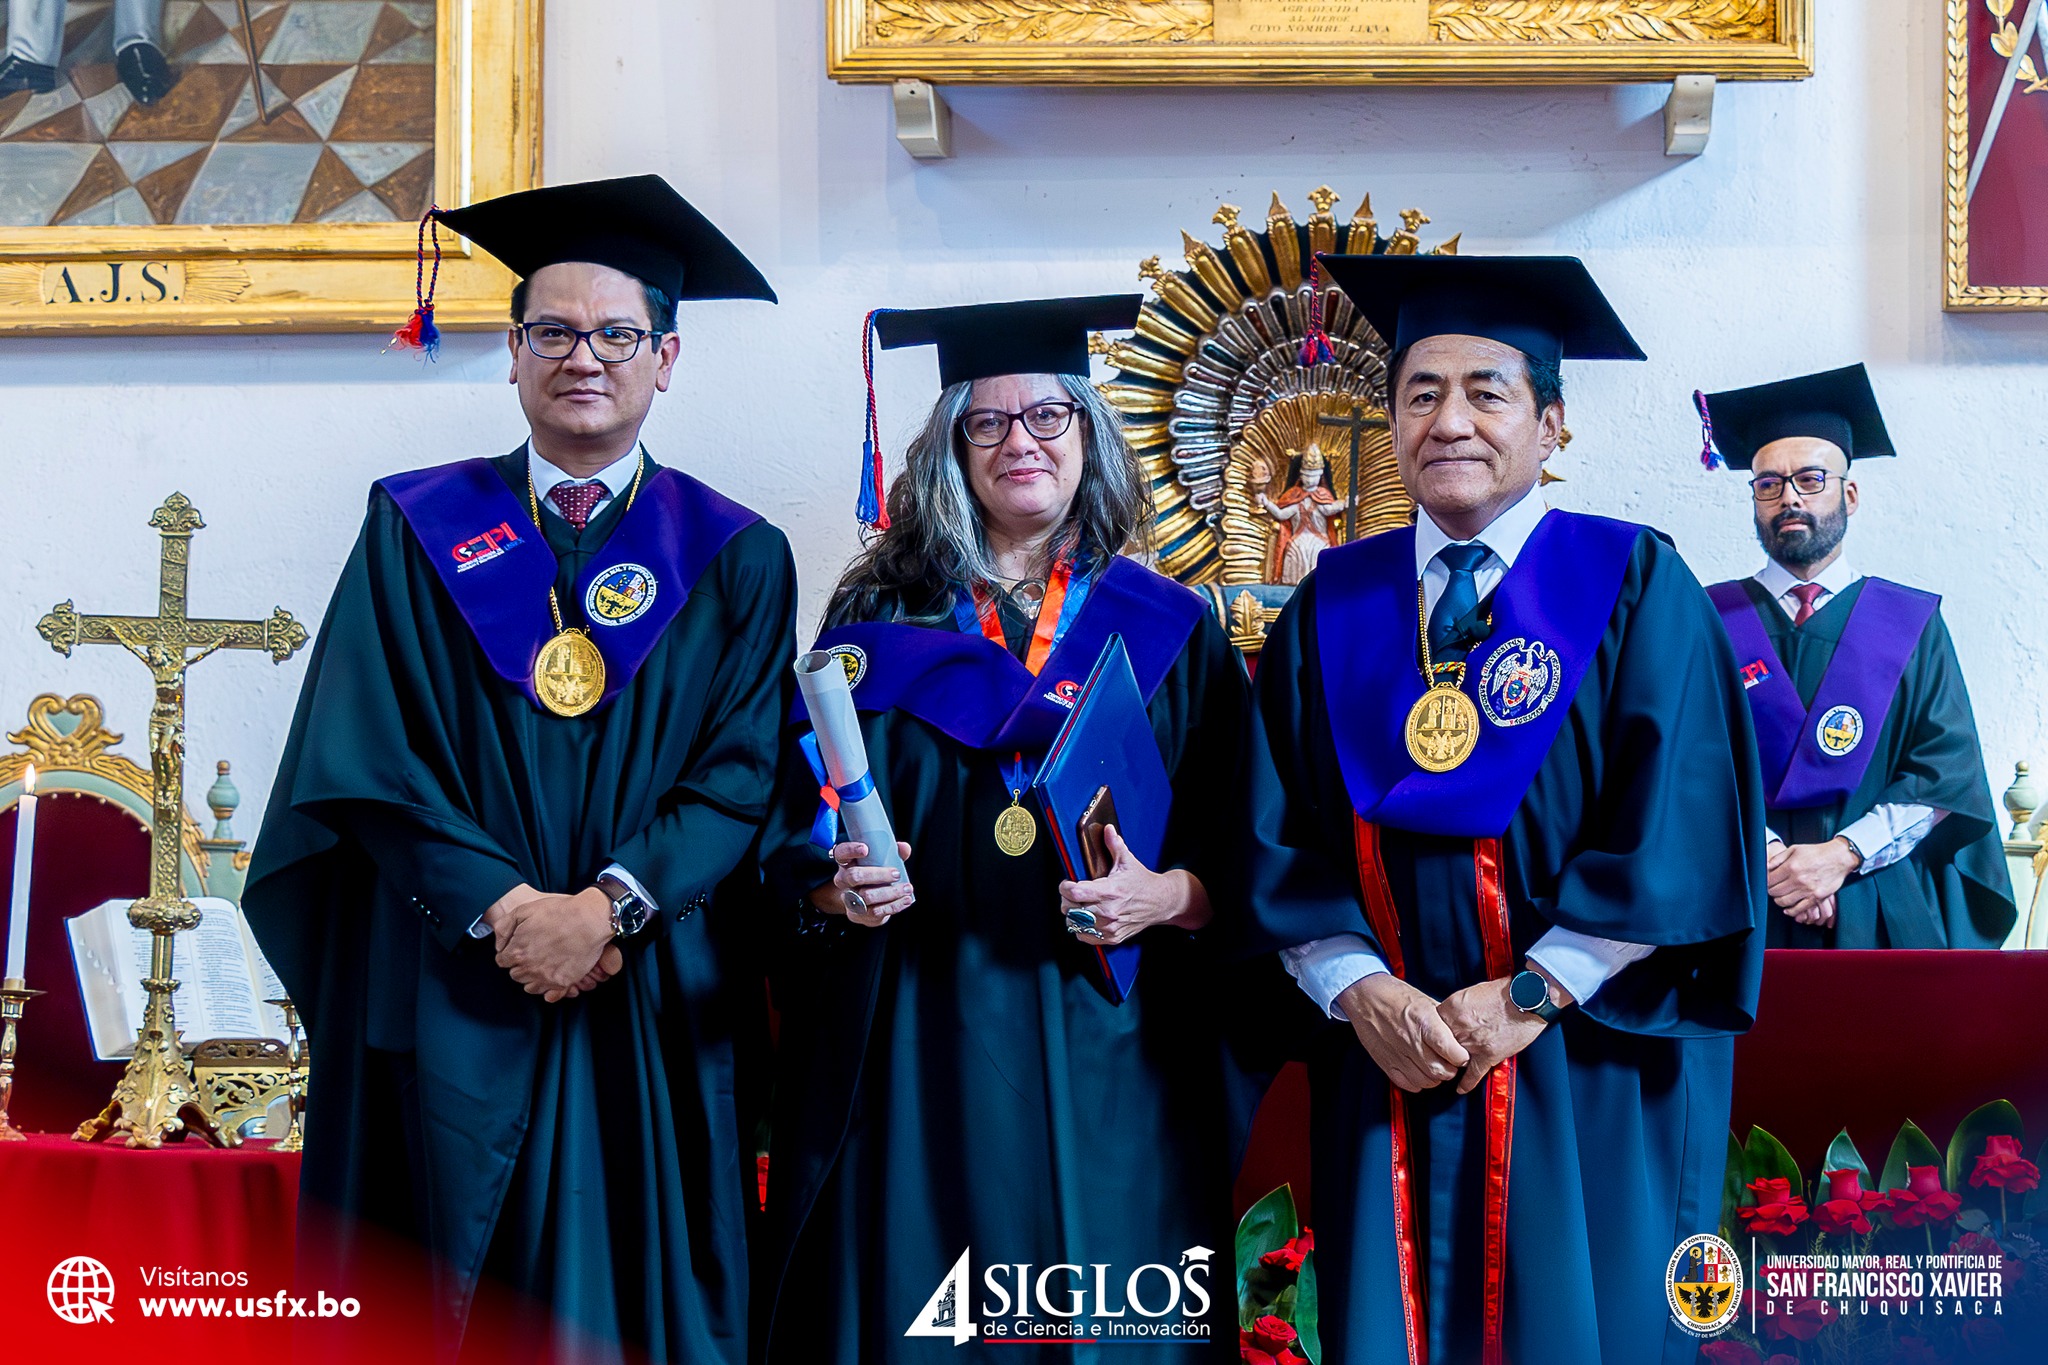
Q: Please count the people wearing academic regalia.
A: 4